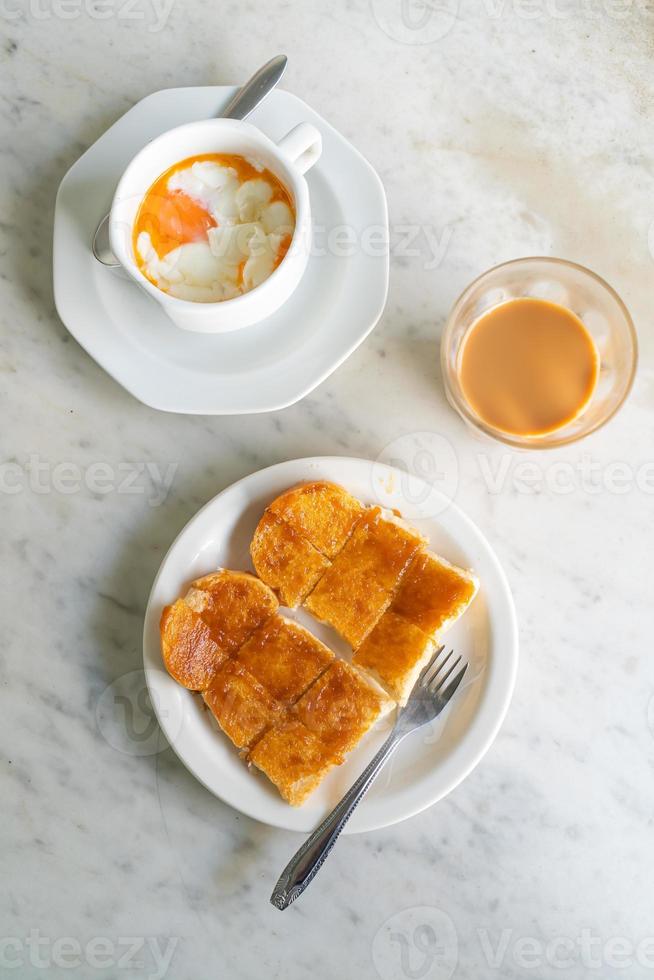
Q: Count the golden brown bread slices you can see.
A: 2